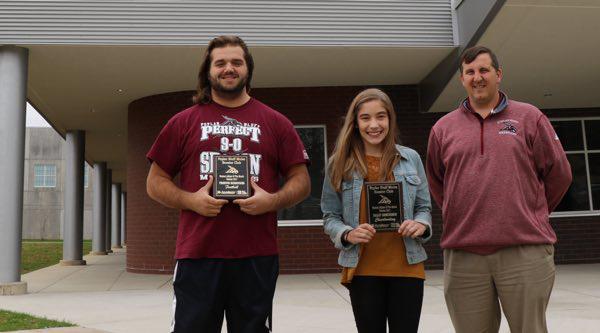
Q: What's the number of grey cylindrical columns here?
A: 6